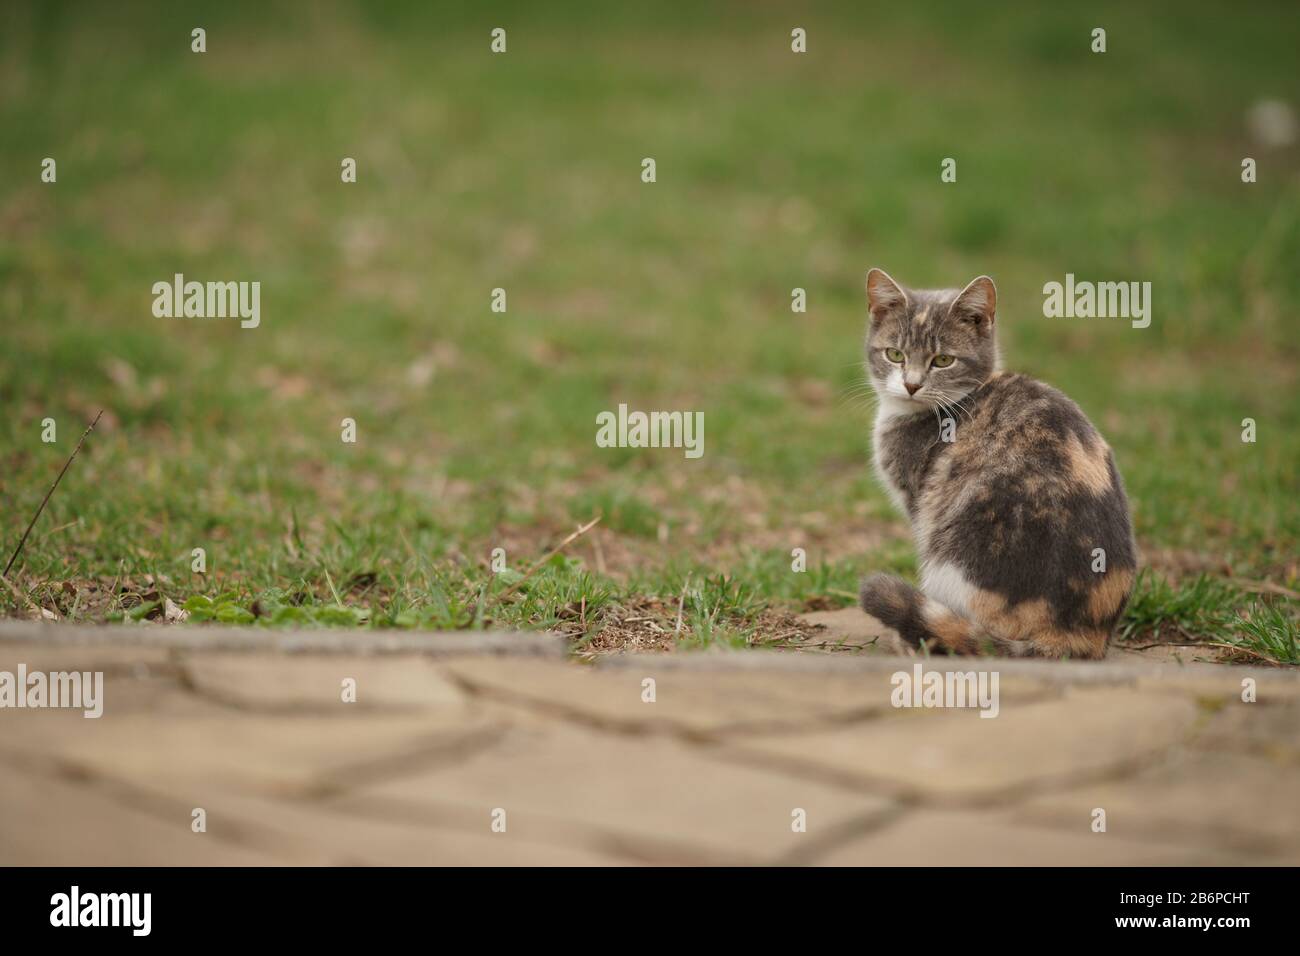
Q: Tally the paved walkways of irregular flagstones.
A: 1